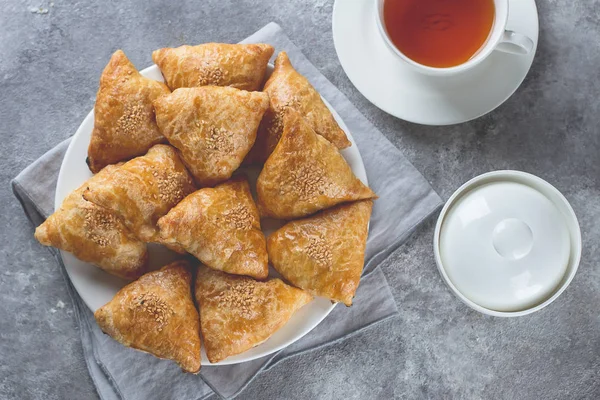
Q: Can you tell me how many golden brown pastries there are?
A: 11